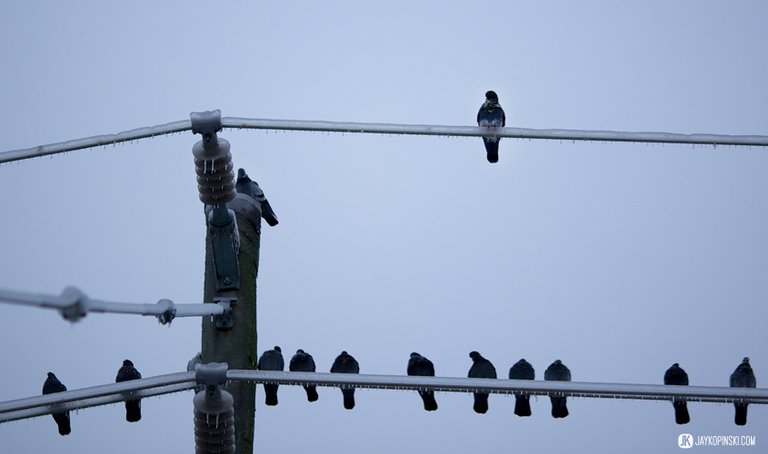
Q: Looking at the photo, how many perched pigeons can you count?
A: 13